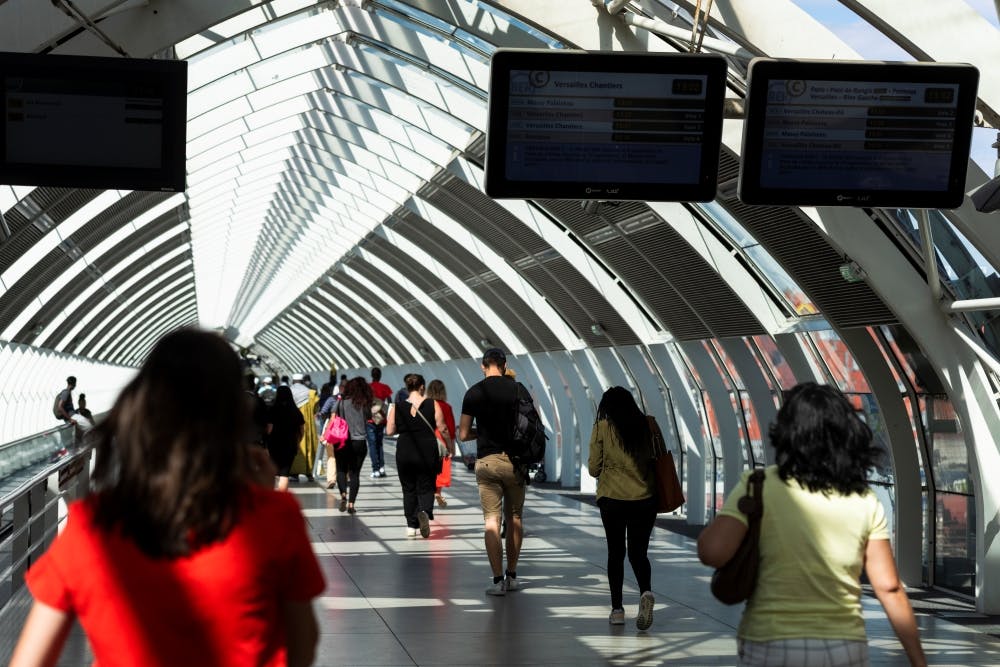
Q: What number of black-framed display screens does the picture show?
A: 3